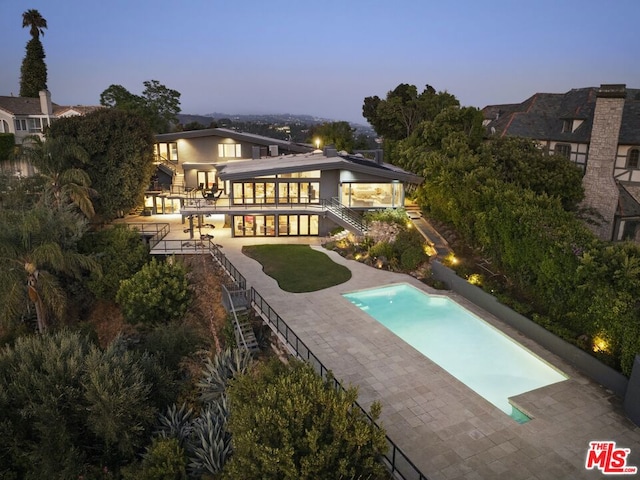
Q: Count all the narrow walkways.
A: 1